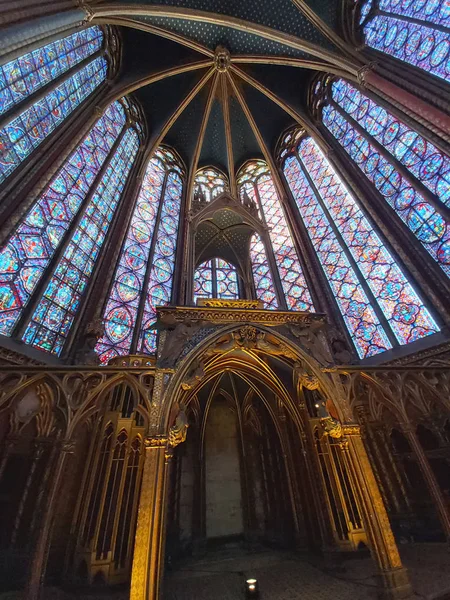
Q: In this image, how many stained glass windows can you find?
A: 8